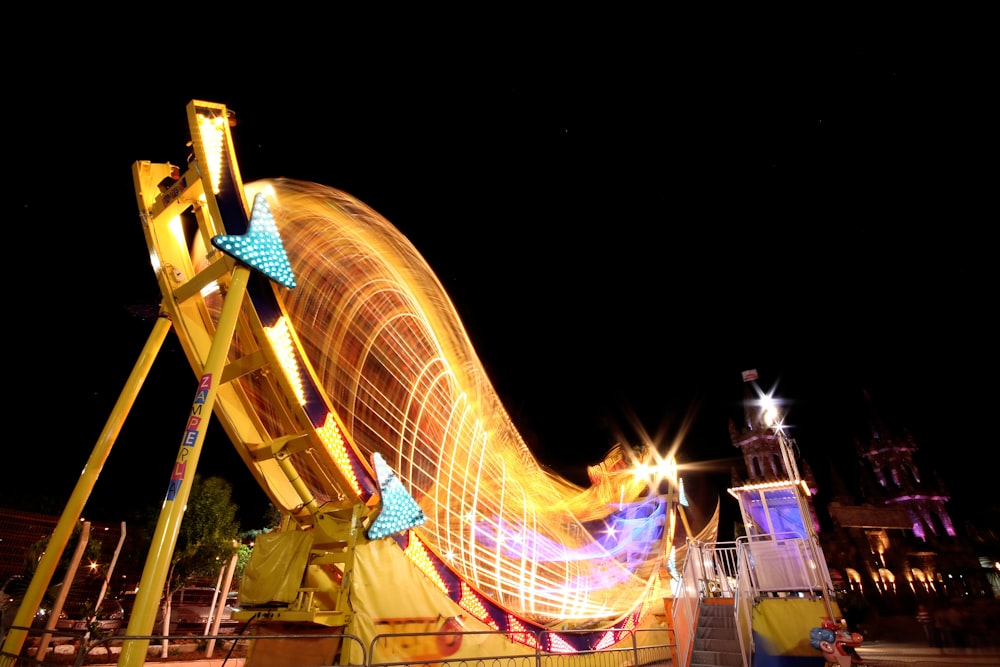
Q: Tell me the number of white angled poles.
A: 4